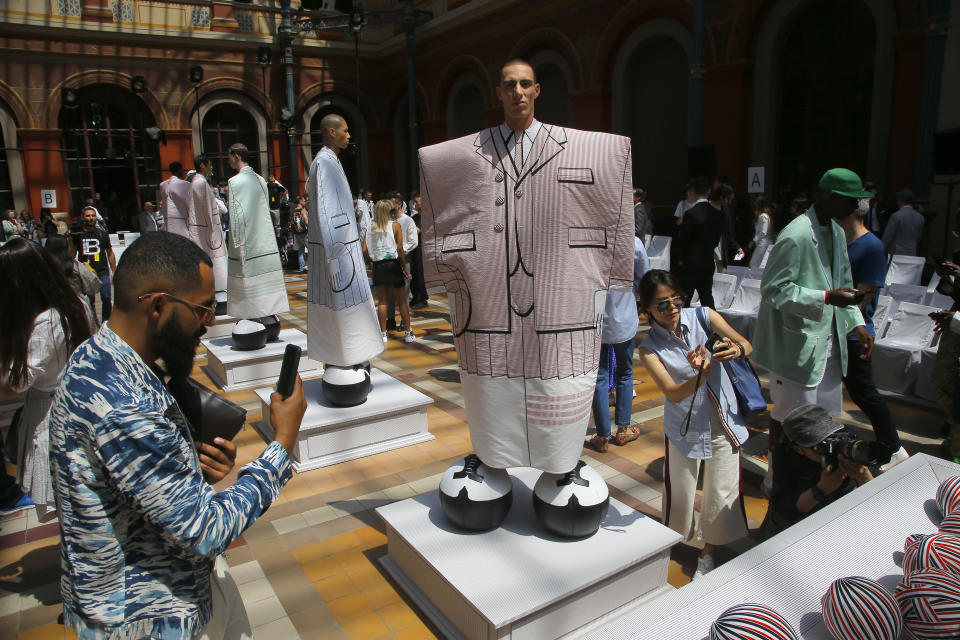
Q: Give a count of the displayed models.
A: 5